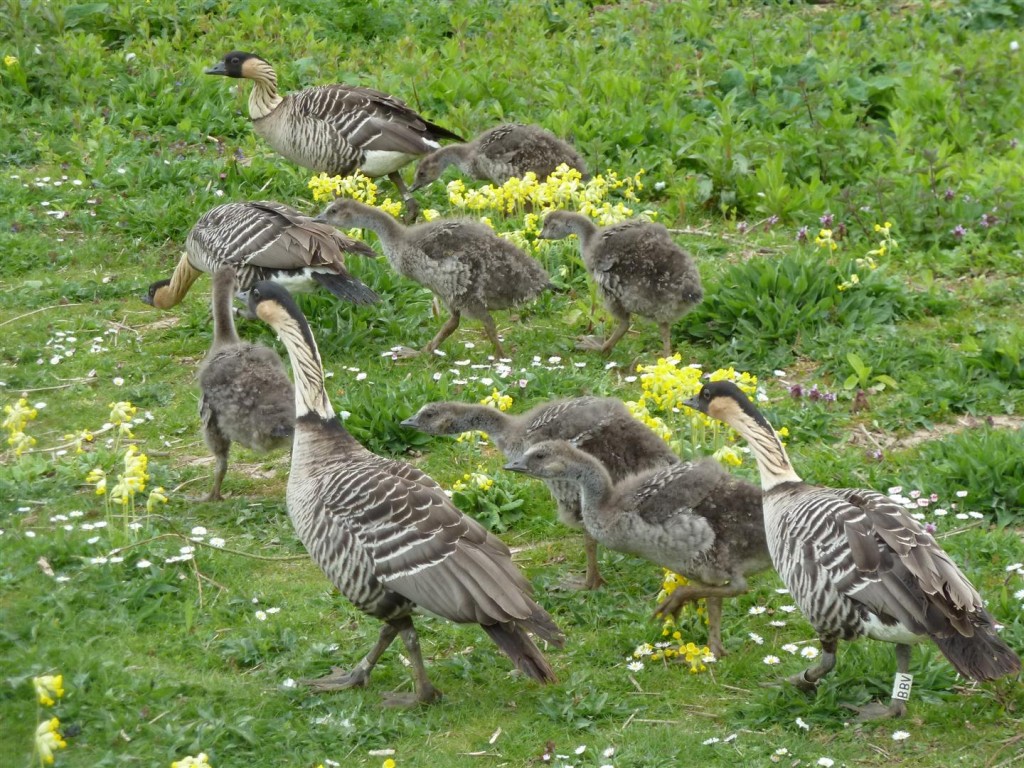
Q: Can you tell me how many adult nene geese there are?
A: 4